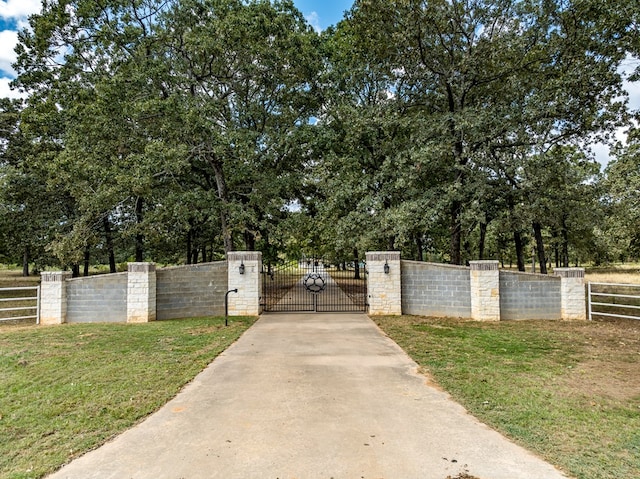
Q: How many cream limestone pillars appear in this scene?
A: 6